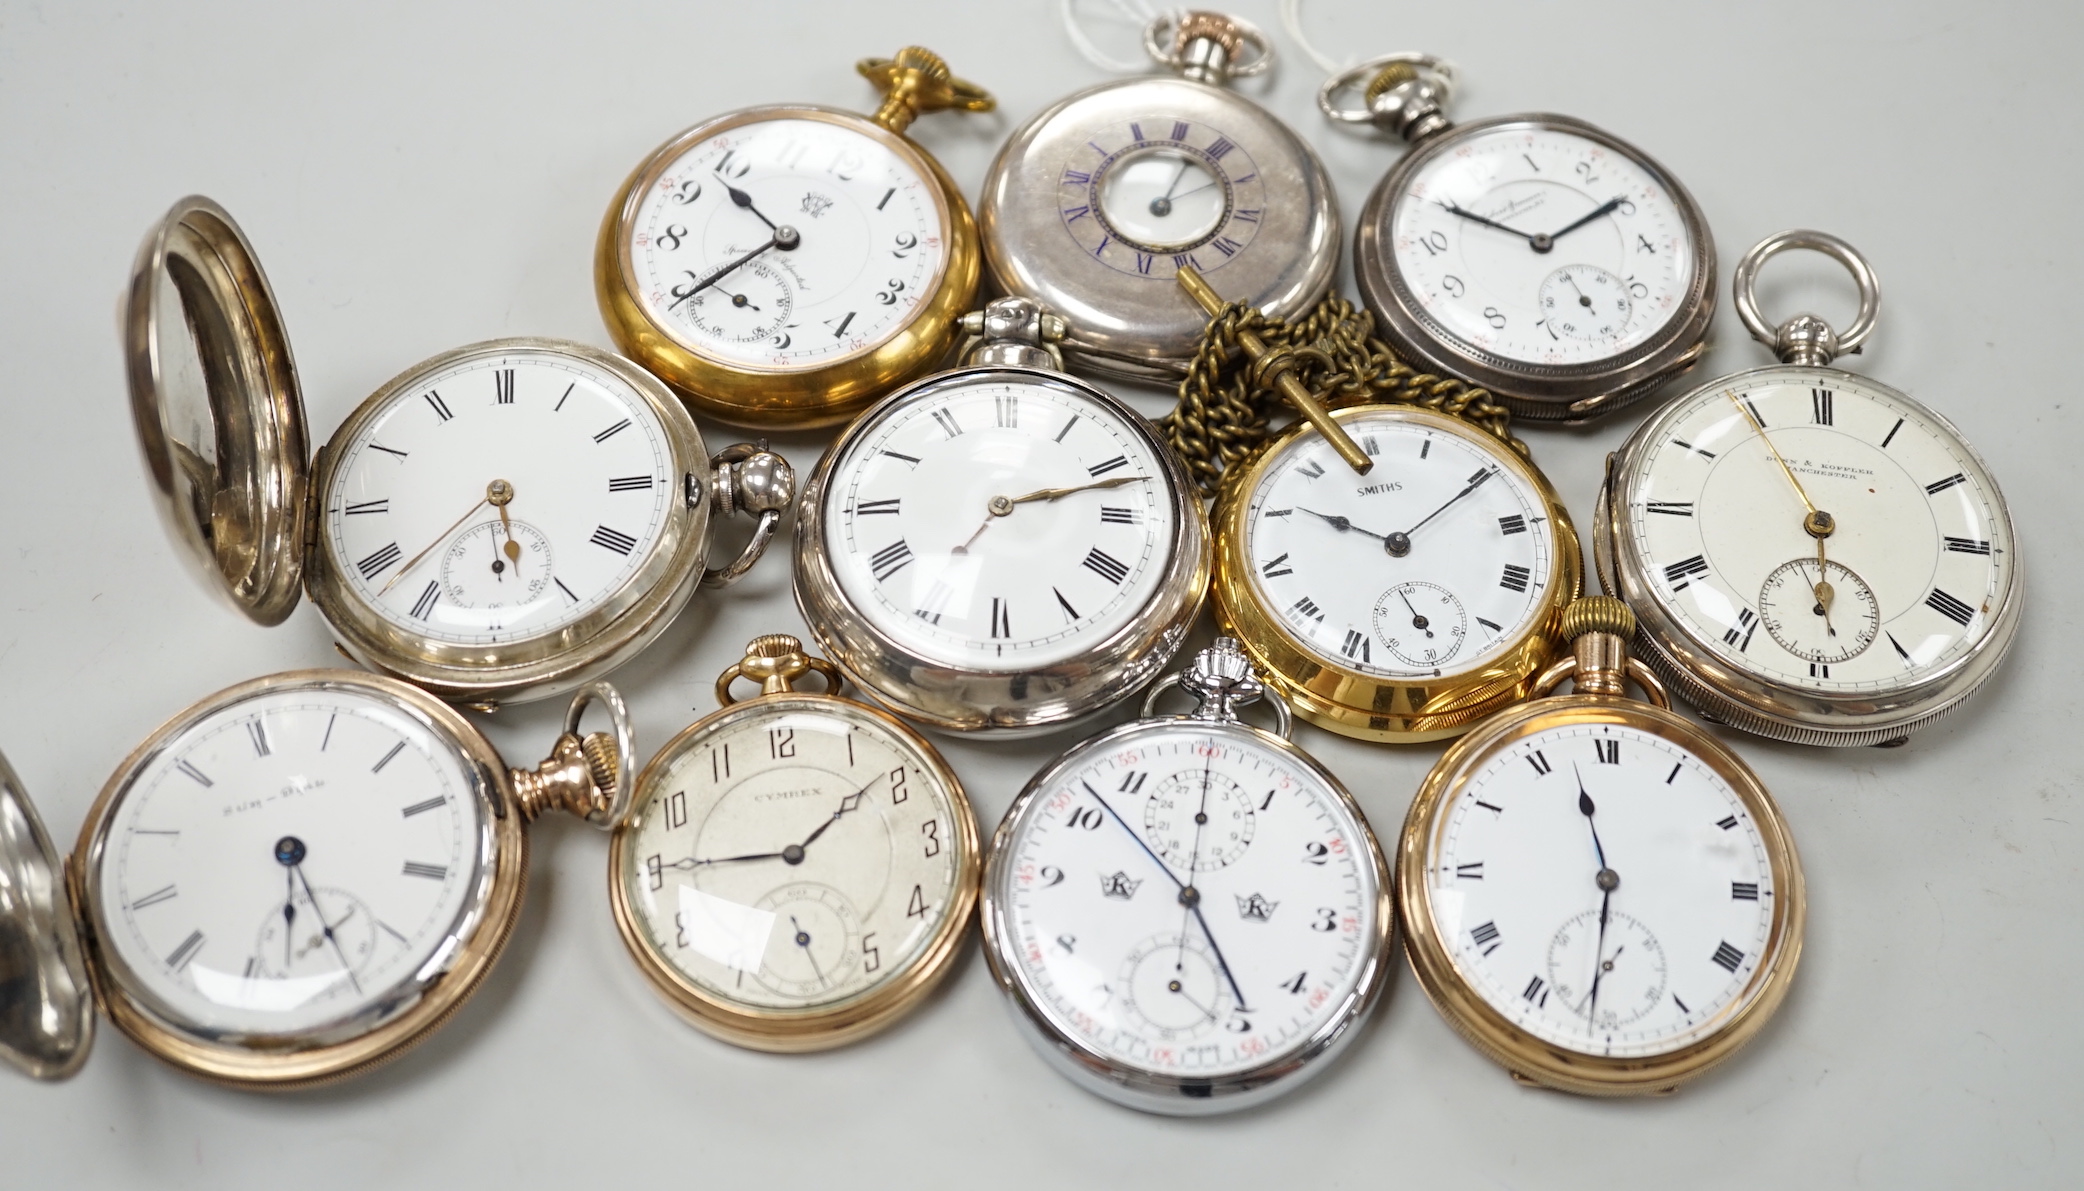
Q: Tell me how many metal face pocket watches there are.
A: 1